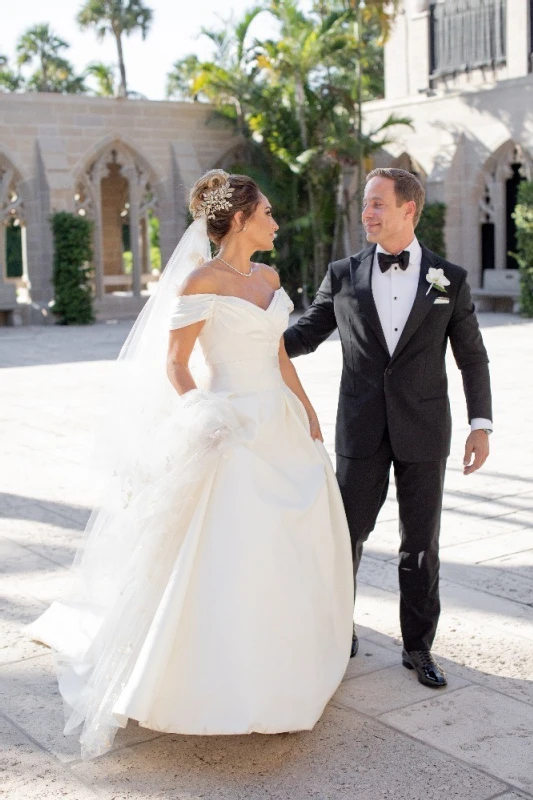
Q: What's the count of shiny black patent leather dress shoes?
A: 2